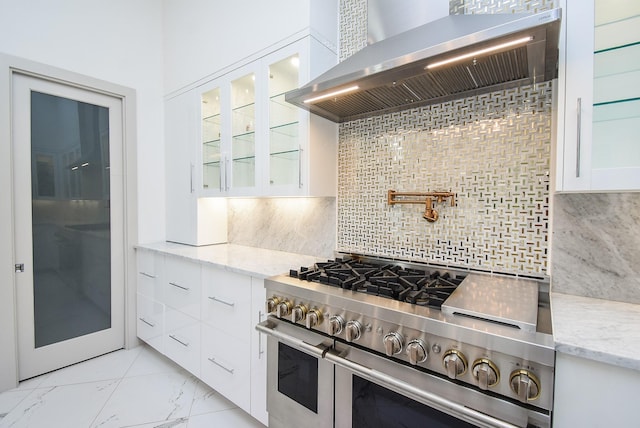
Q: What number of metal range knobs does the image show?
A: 11